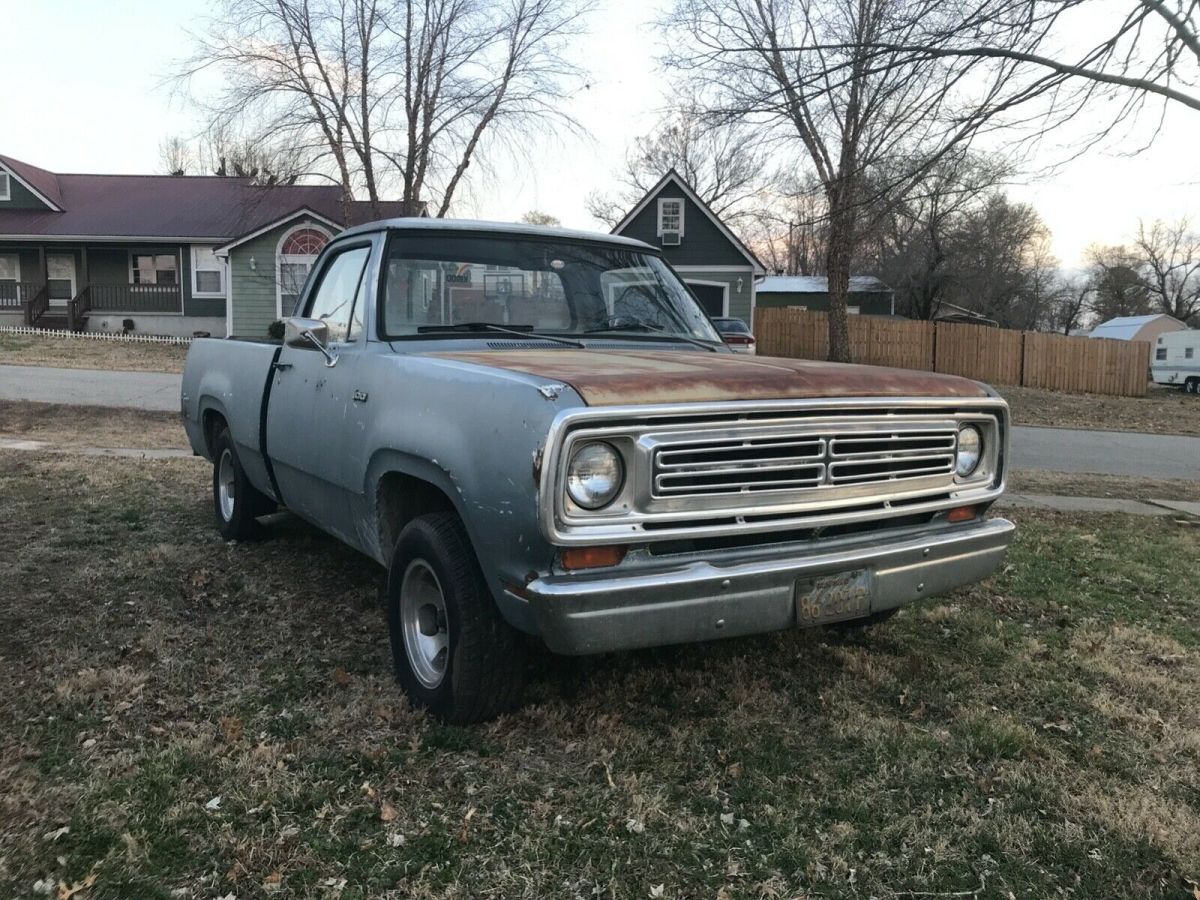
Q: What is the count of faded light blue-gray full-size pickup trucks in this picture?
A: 1